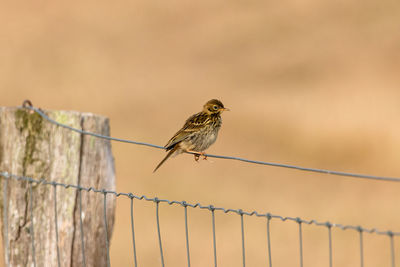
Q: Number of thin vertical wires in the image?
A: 15